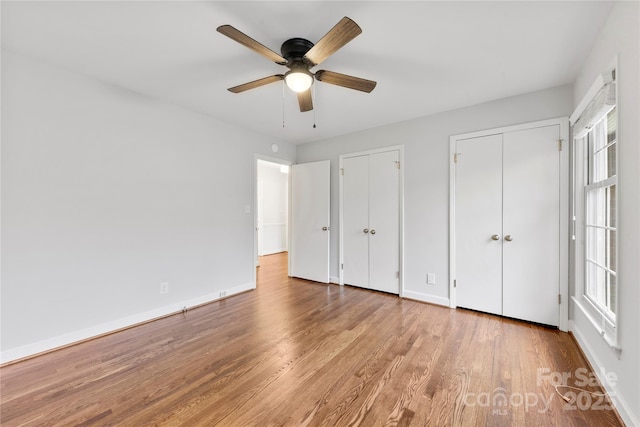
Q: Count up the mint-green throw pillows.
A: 0